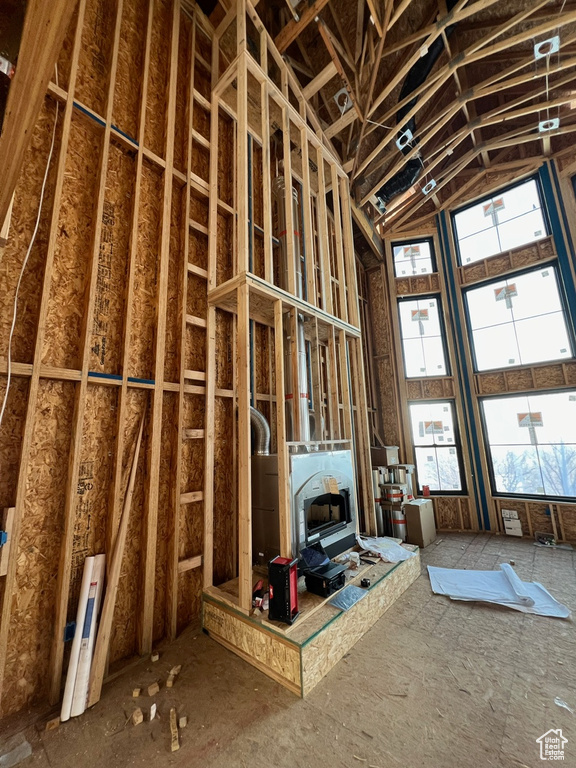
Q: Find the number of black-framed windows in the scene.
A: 6